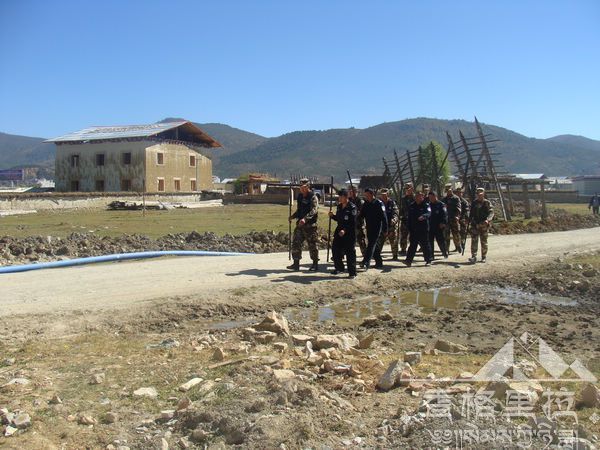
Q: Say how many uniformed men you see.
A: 12